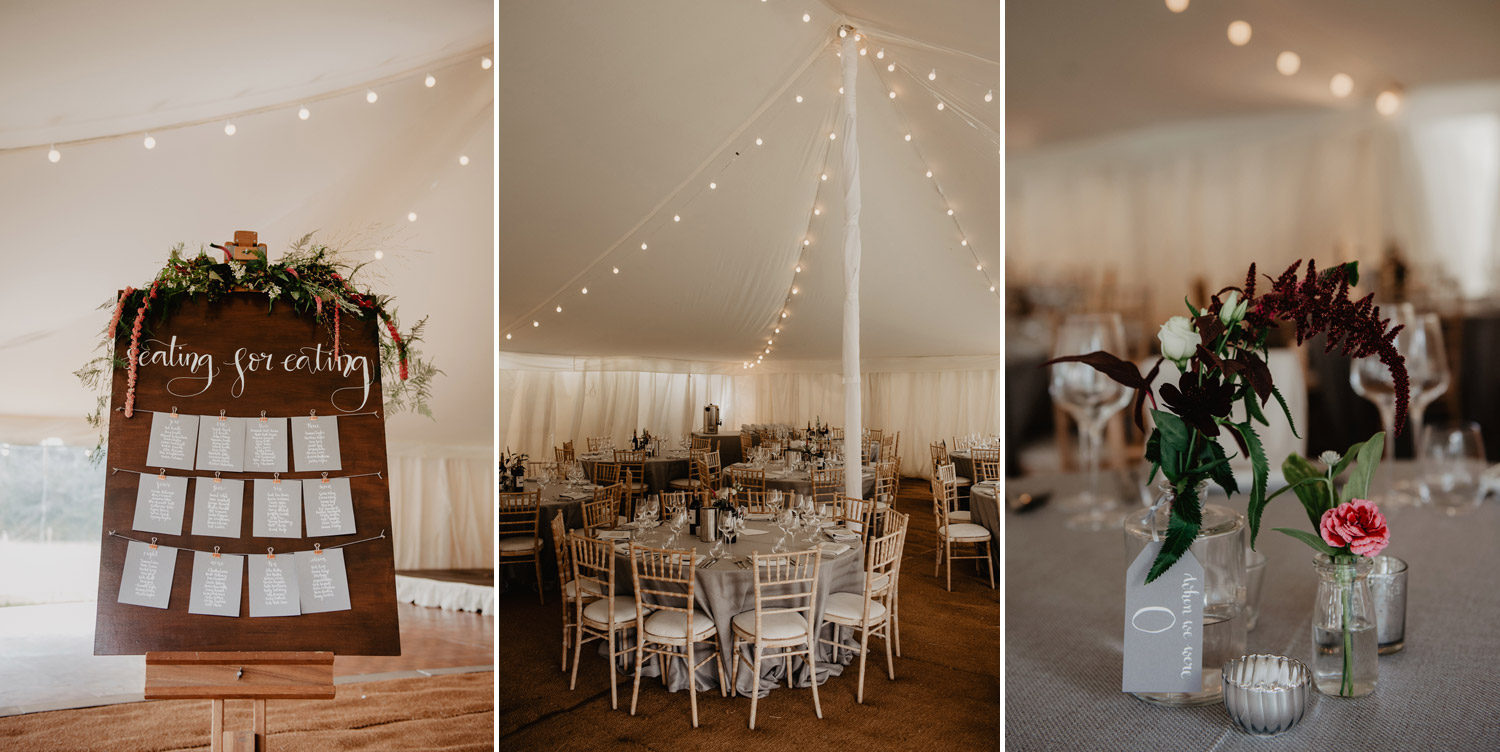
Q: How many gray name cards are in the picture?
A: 12